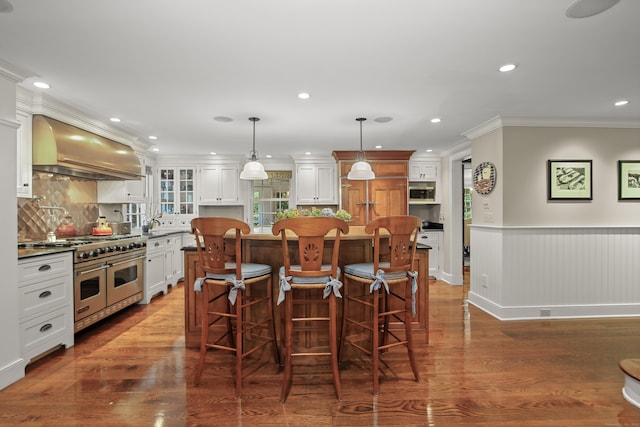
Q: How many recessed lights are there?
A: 13